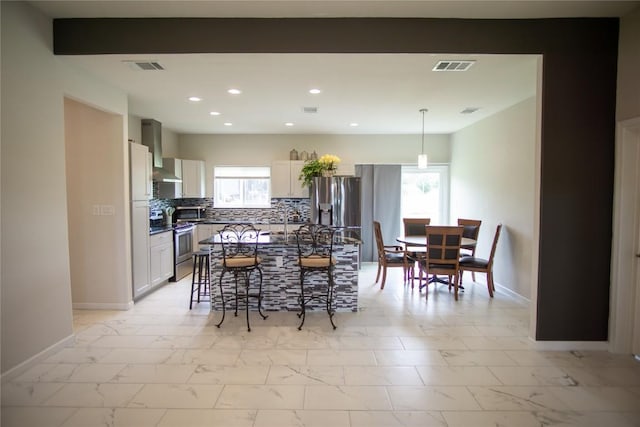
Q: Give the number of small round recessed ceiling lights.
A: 7